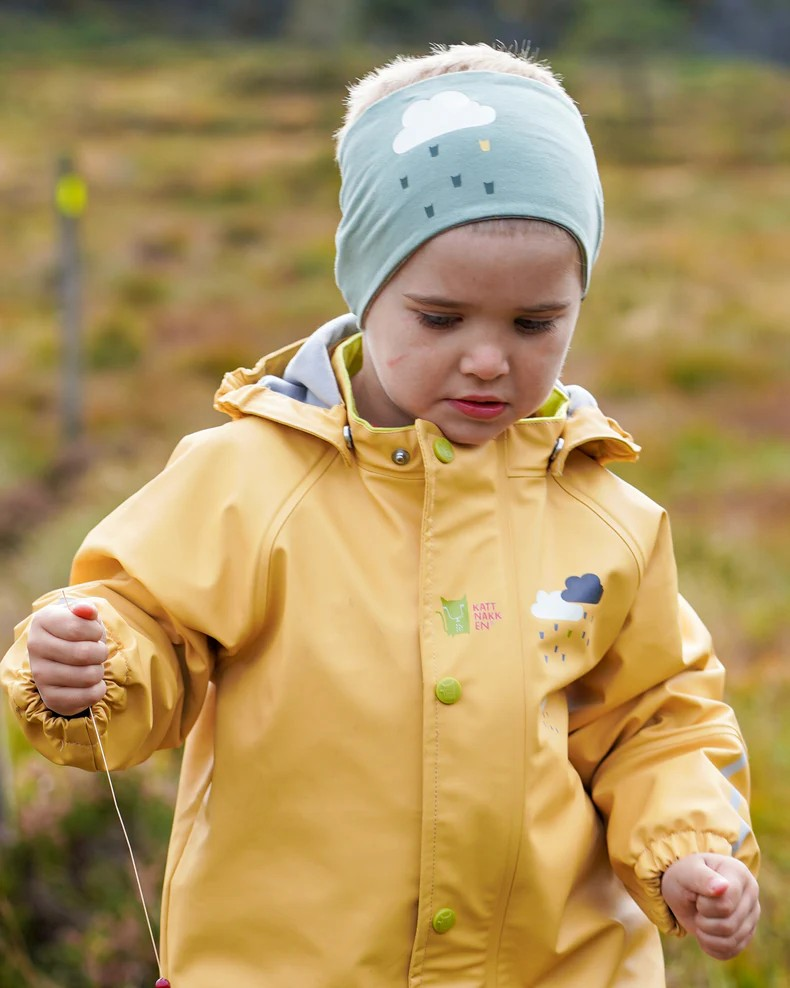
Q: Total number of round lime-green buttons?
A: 3